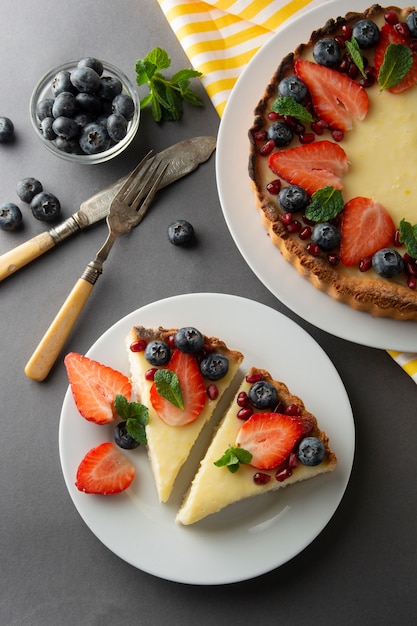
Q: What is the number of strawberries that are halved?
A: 8